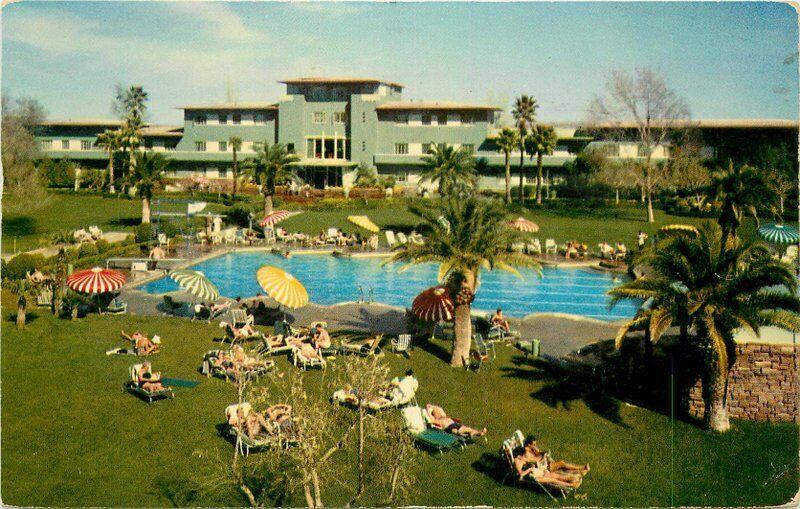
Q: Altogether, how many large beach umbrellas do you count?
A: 9